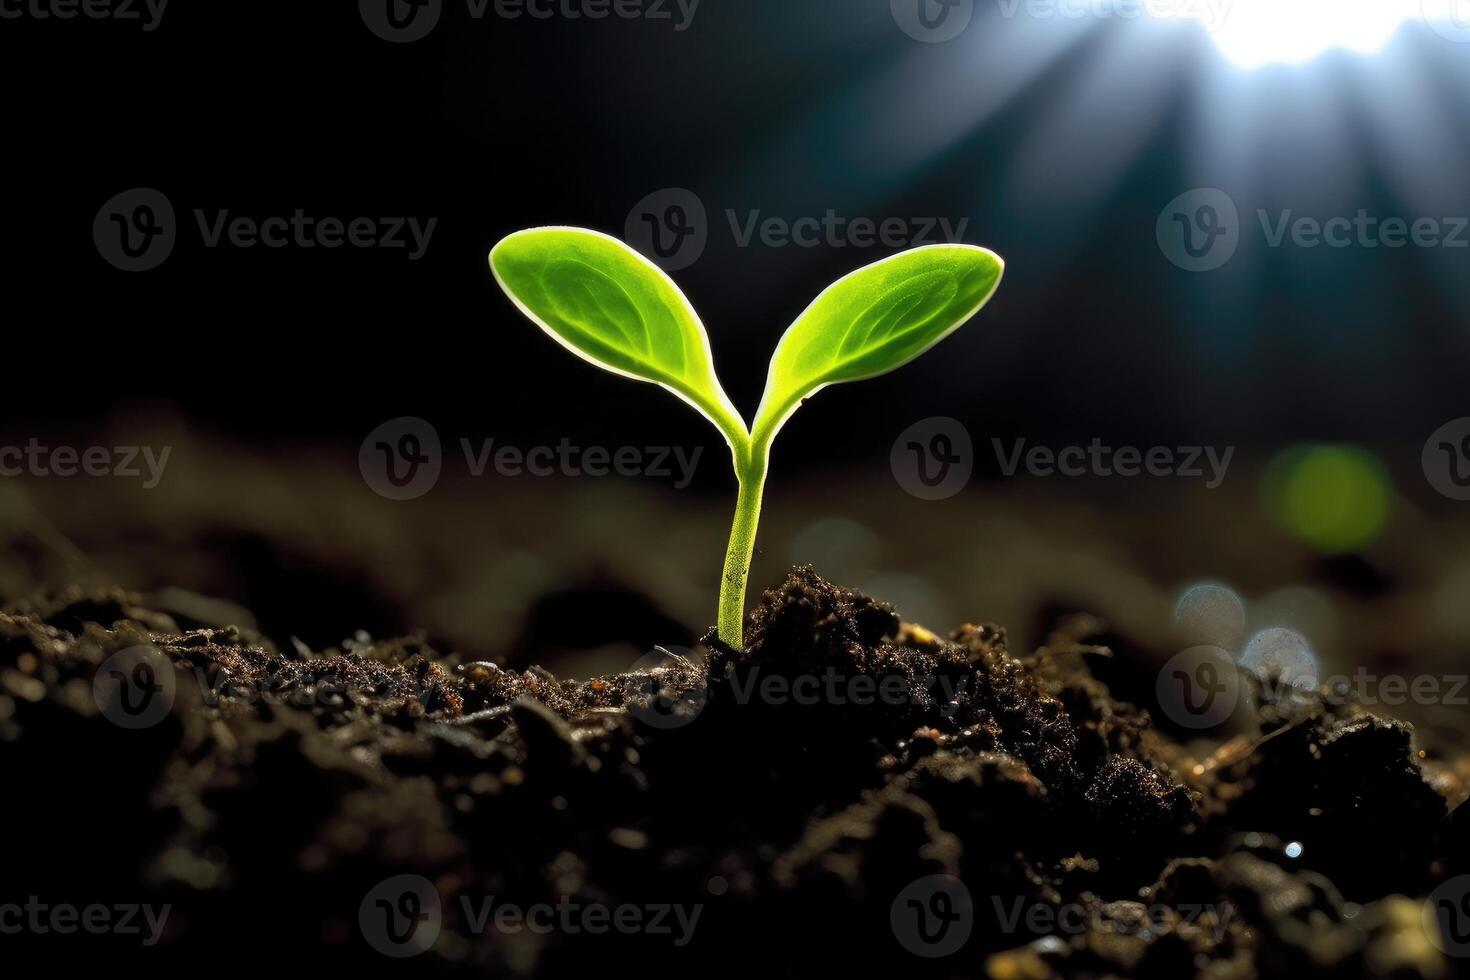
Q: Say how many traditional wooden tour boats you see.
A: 0